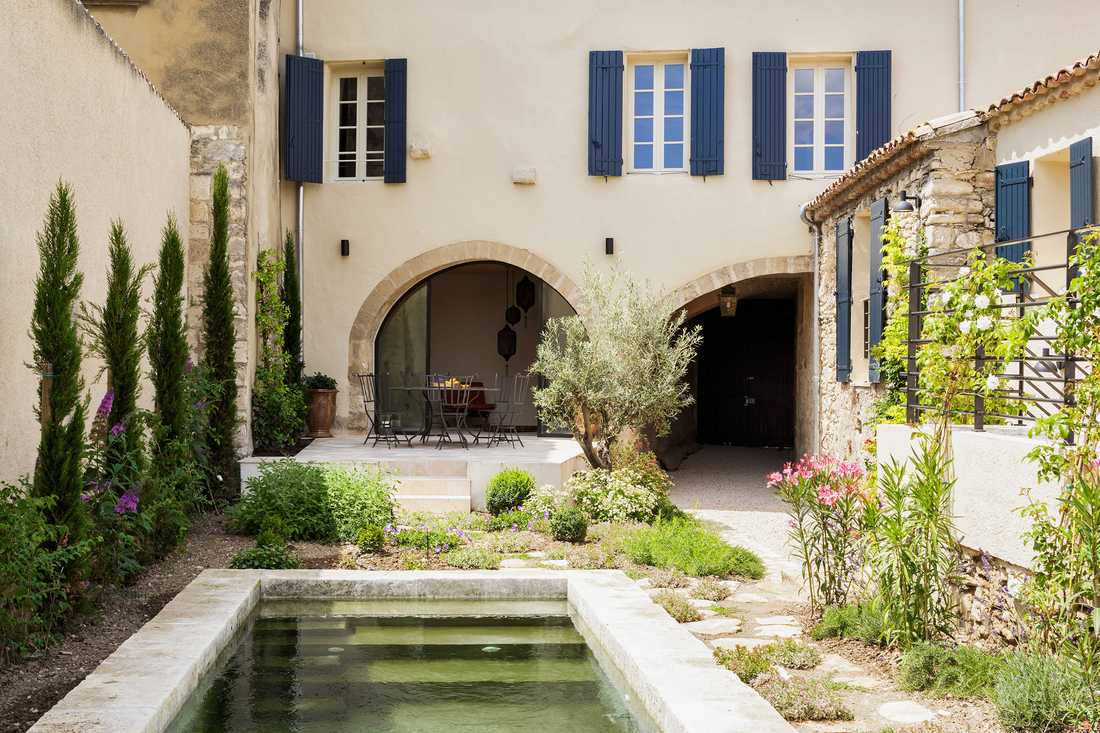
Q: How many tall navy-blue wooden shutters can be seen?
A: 10